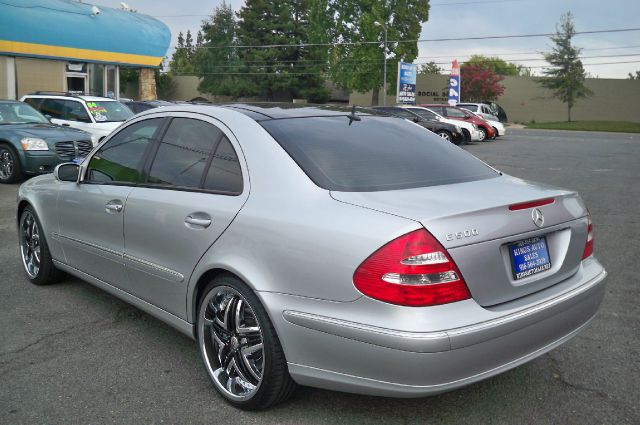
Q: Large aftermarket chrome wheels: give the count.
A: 2